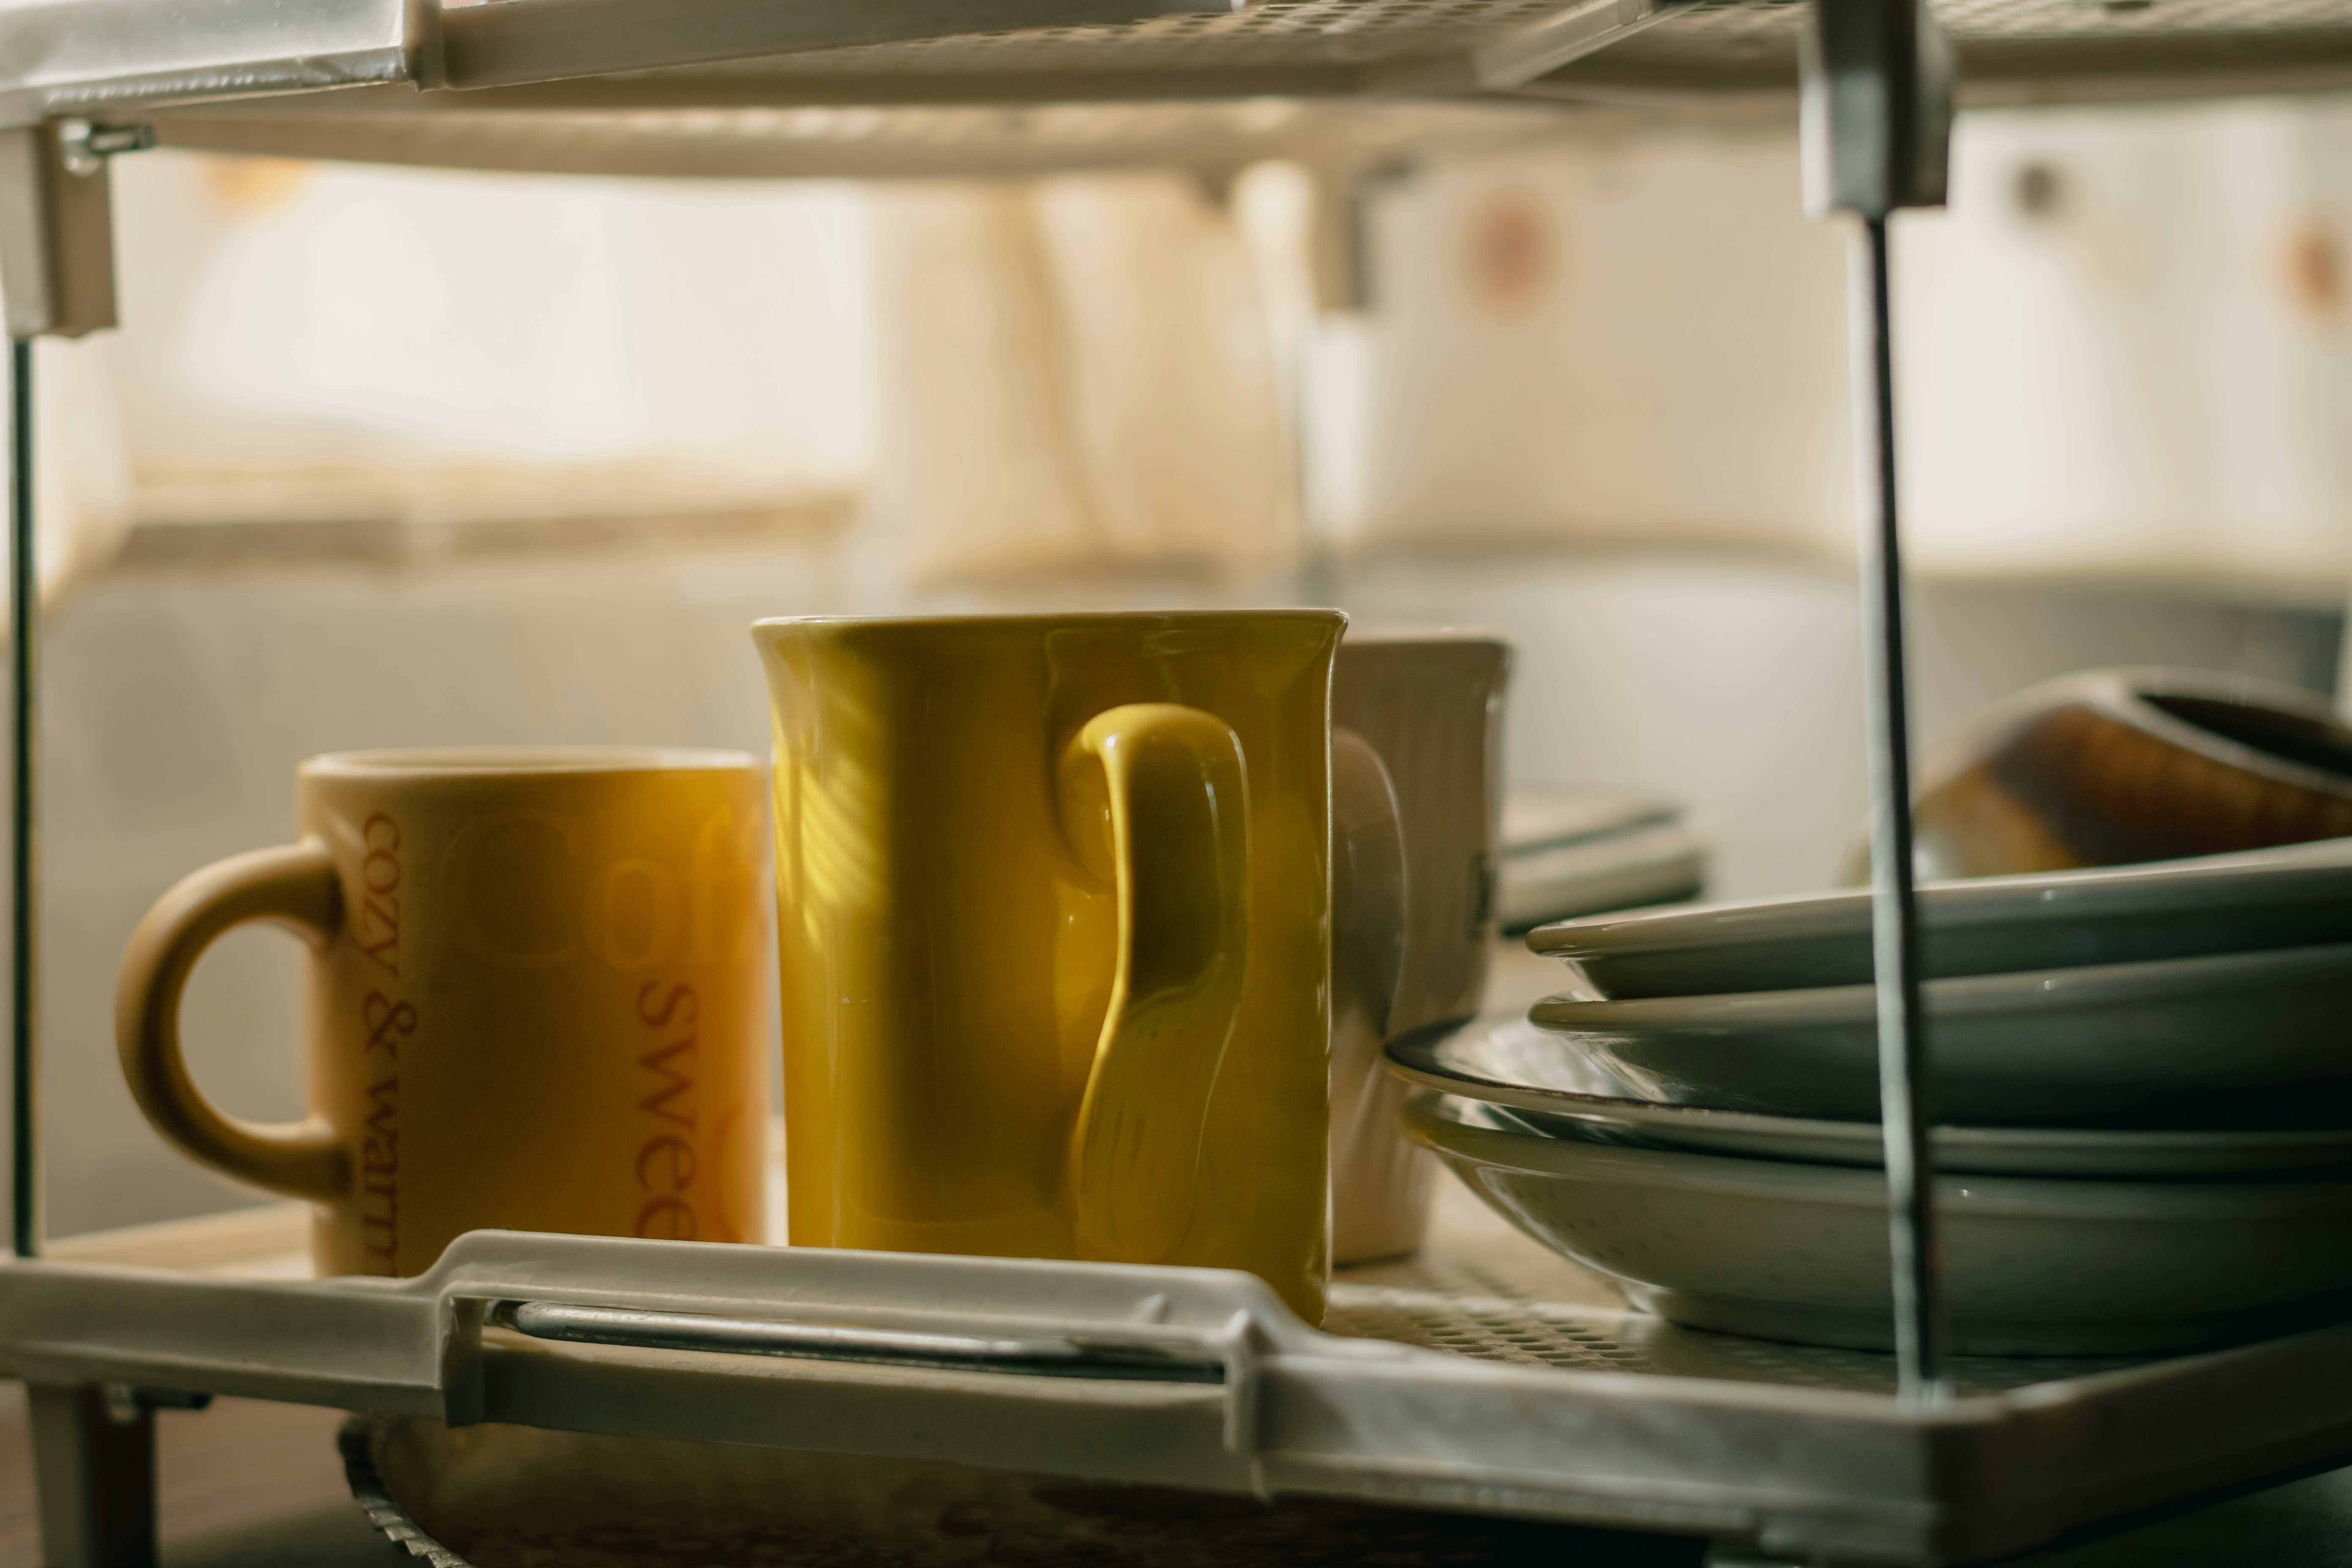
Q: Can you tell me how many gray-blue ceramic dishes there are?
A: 4